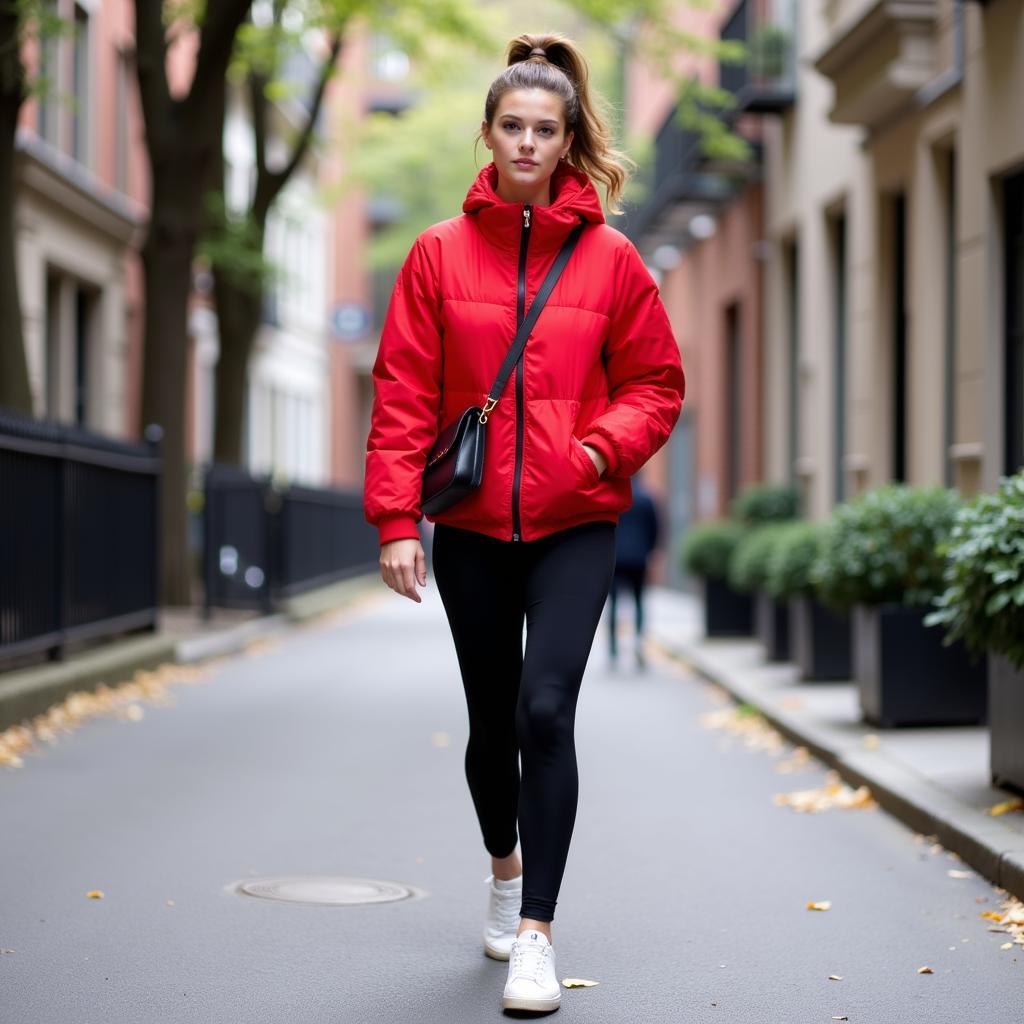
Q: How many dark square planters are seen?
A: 5